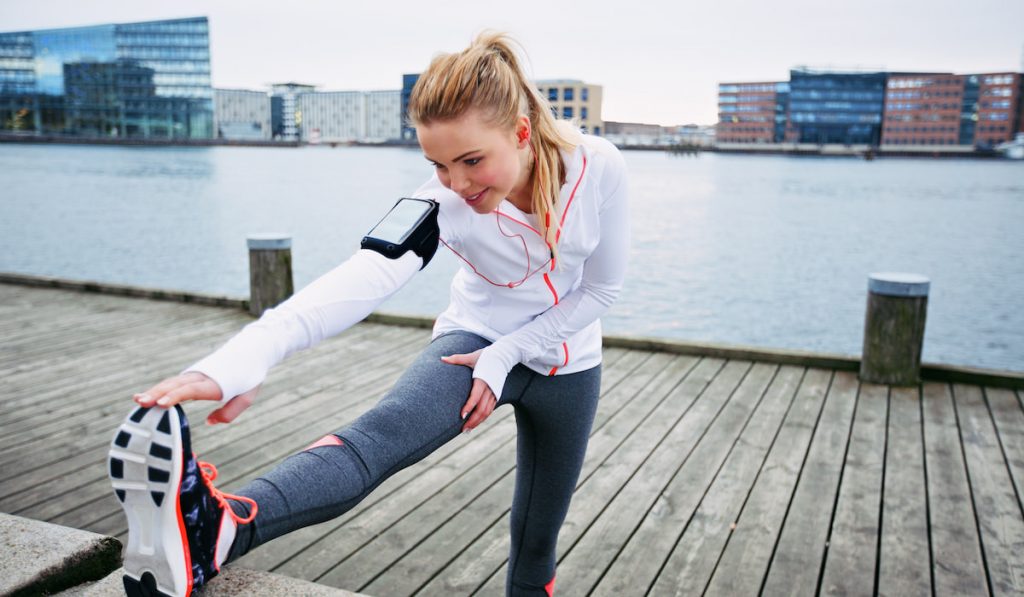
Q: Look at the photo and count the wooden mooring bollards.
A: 2